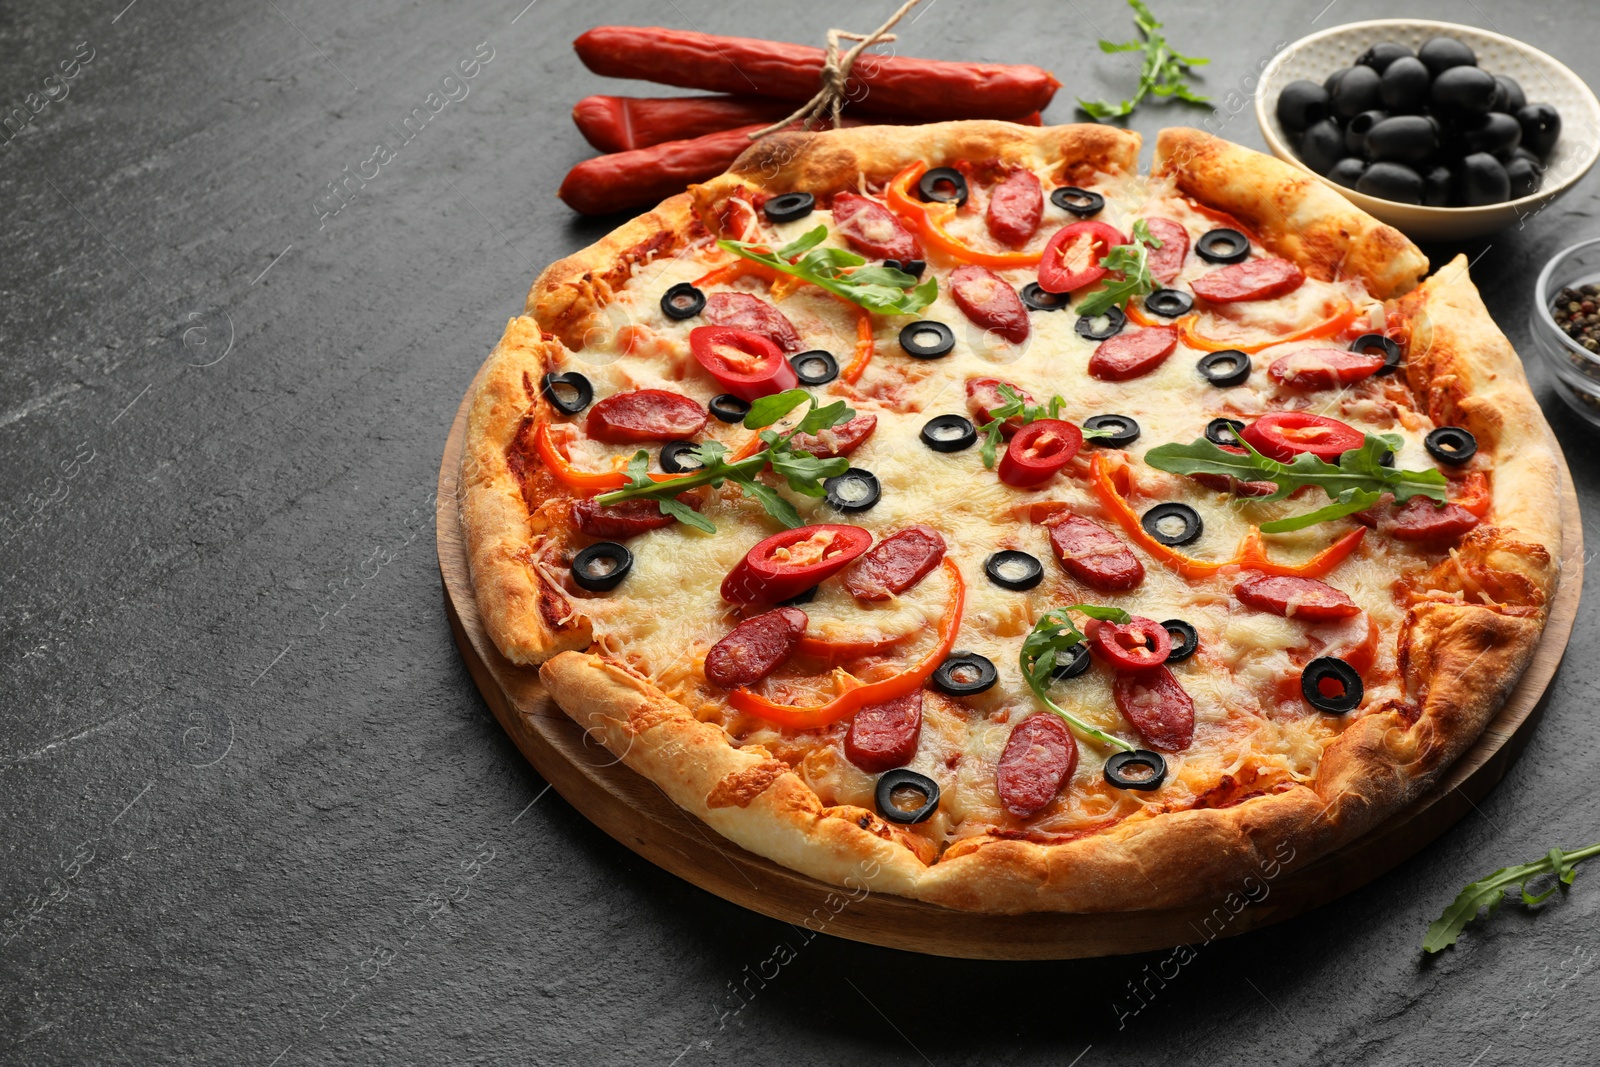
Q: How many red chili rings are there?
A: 6